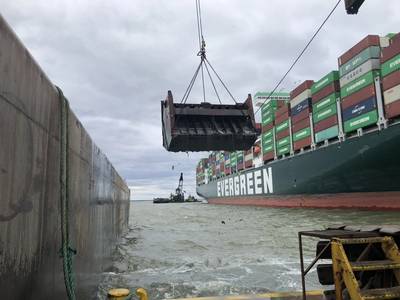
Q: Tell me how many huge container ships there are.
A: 1